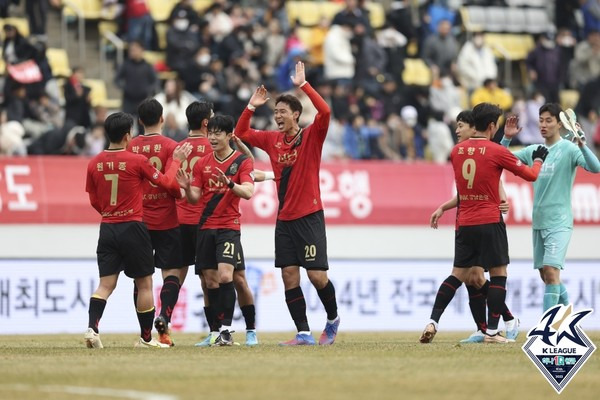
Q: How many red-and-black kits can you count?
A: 7